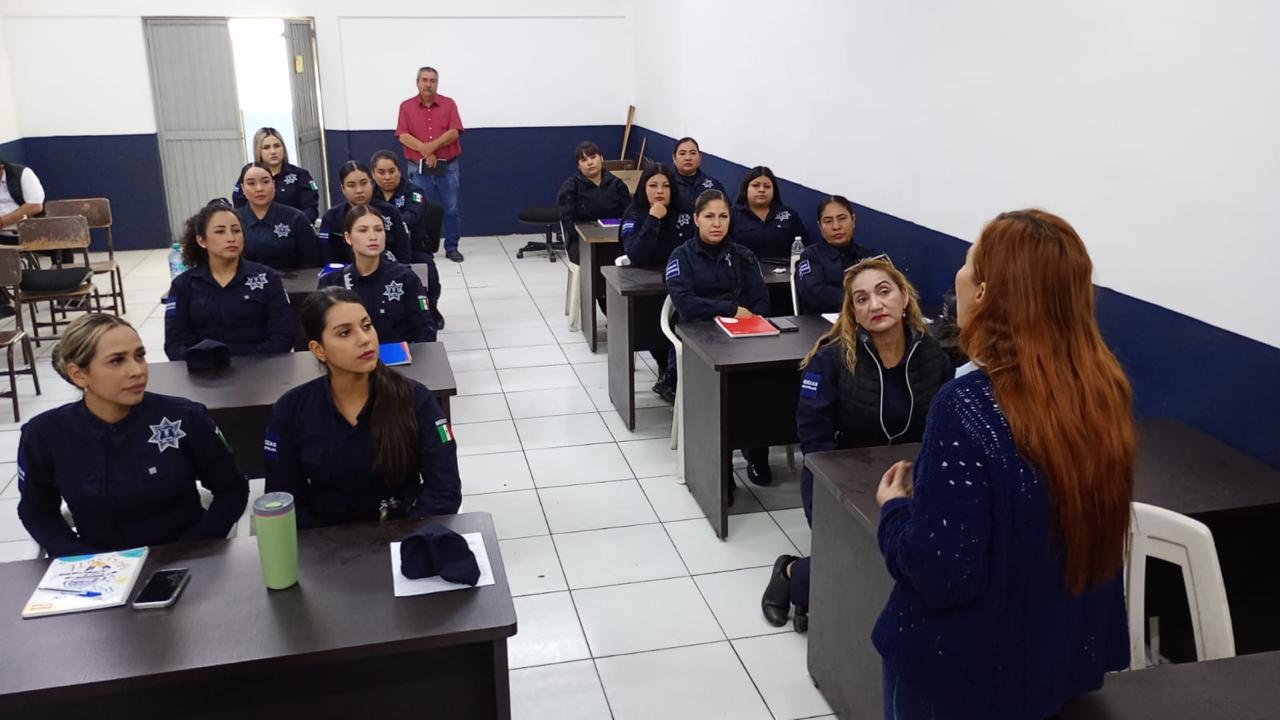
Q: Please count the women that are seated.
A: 15